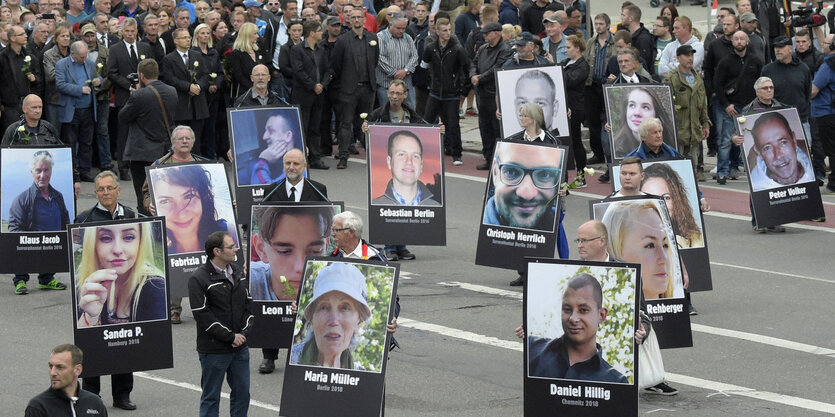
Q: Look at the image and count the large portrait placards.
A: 14